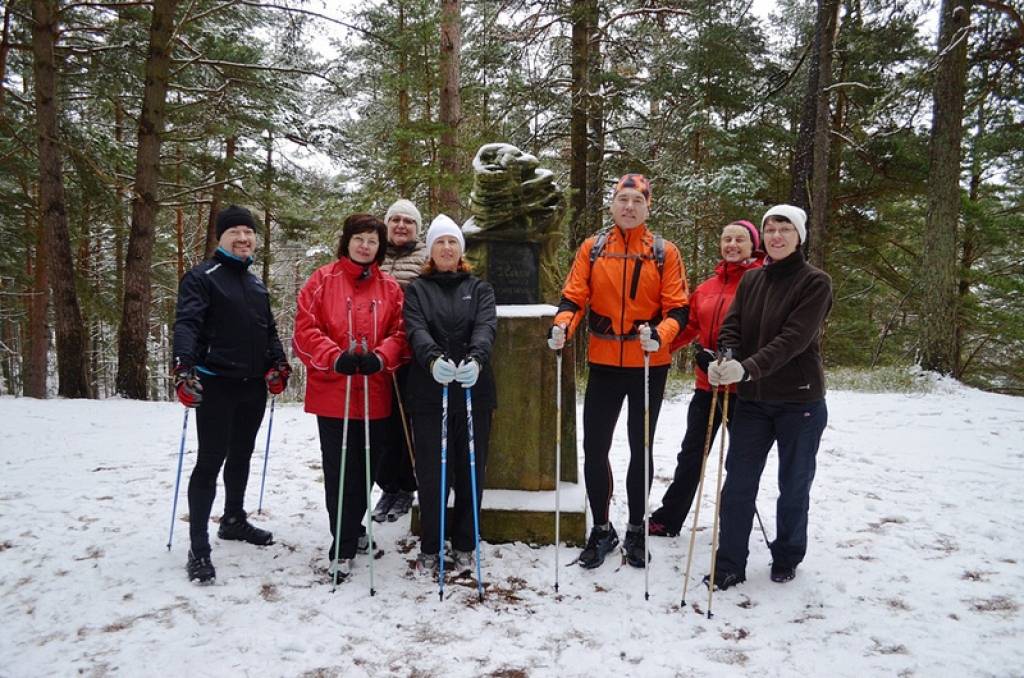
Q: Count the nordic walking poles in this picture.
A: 12